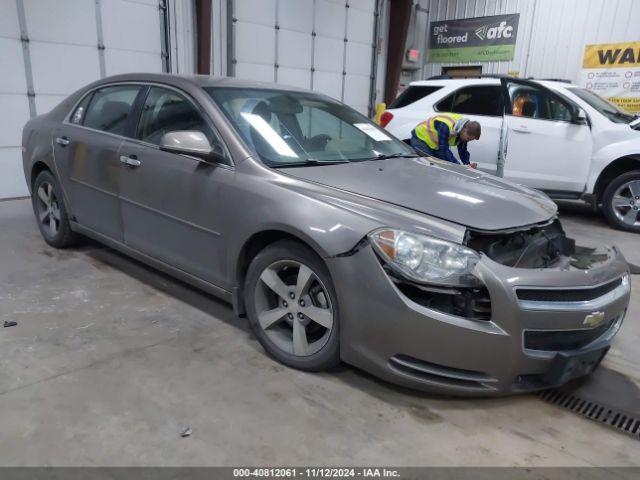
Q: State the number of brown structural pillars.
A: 2